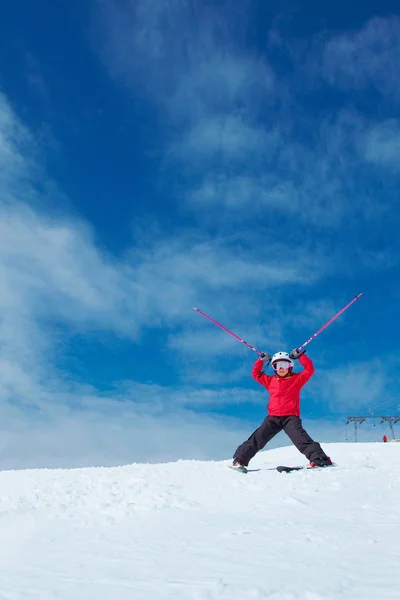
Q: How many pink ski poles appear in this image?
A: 2